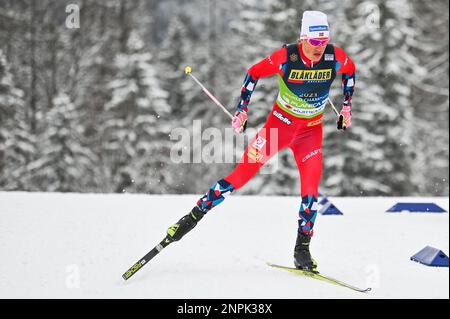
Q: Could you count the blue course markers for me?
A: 3